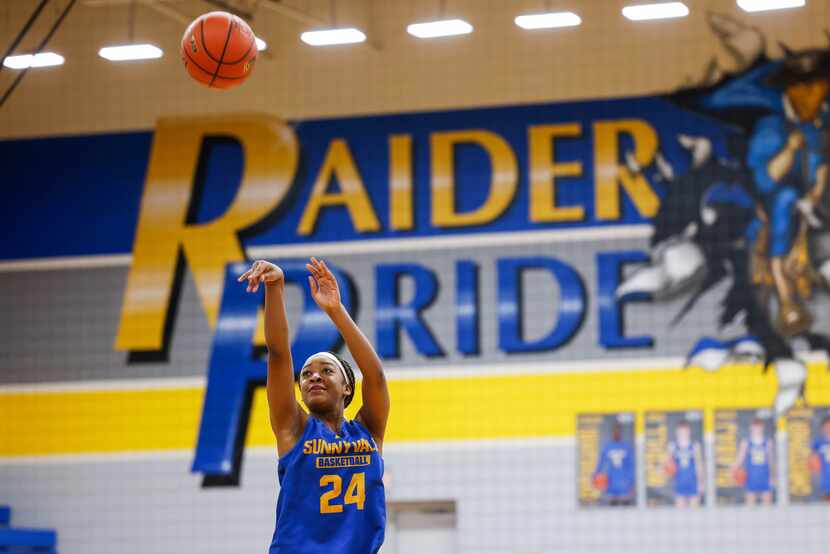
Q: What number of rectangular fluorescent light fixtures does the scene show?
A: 8